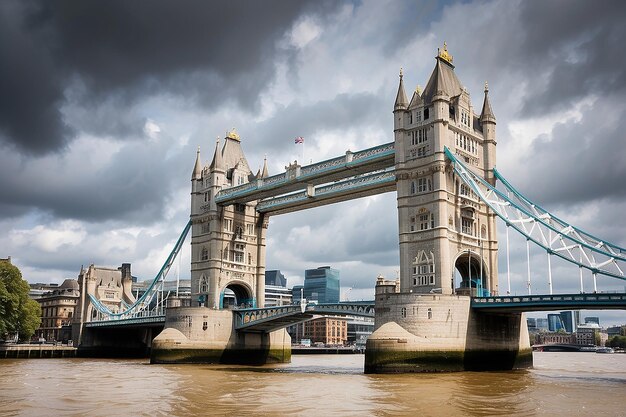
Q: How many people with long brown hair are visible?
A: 0